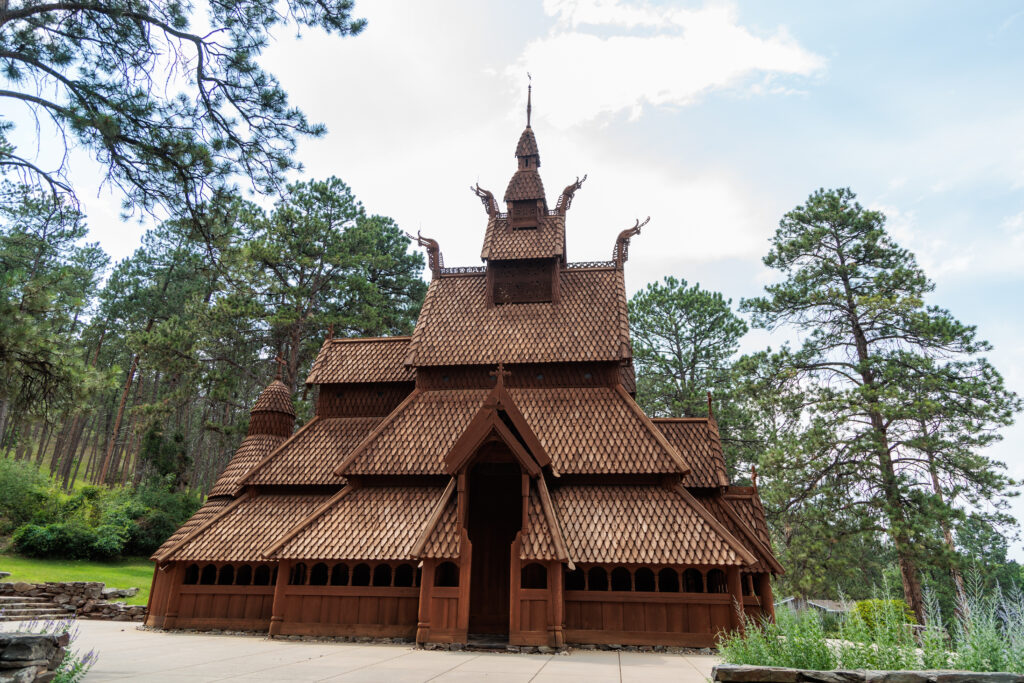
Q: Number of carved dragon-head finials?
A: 4